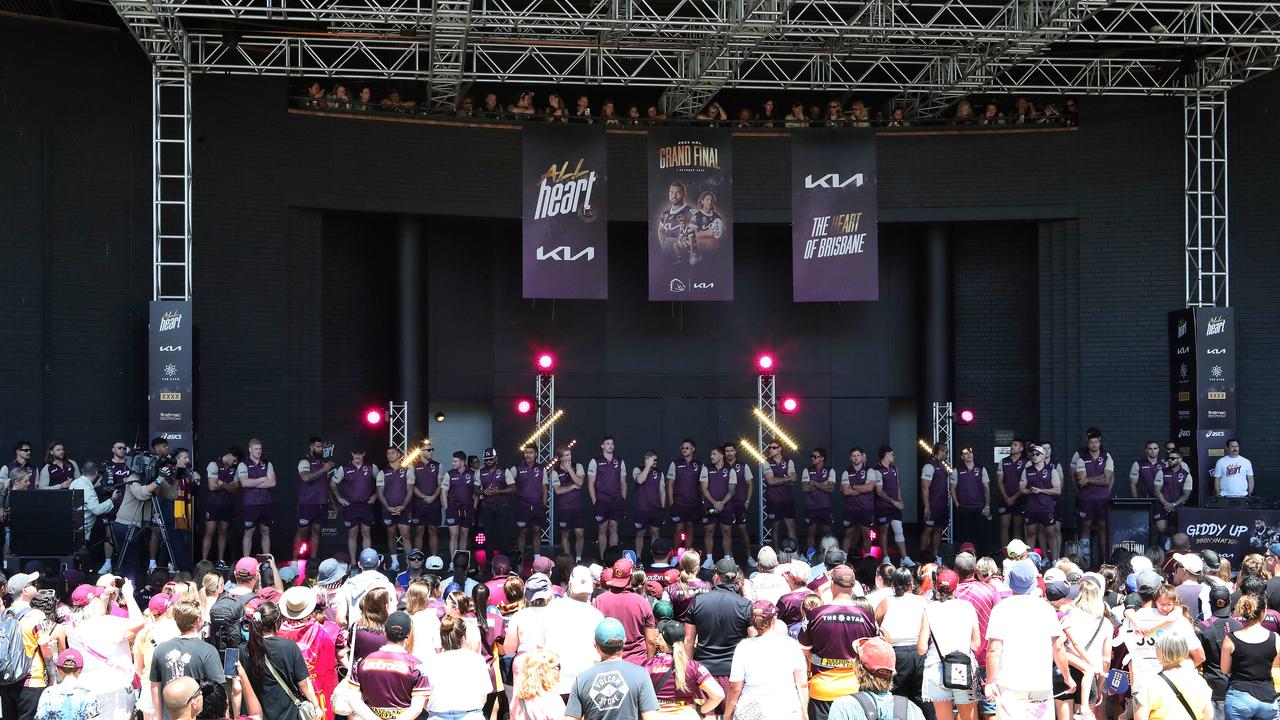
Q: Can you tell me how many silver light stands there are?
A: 4